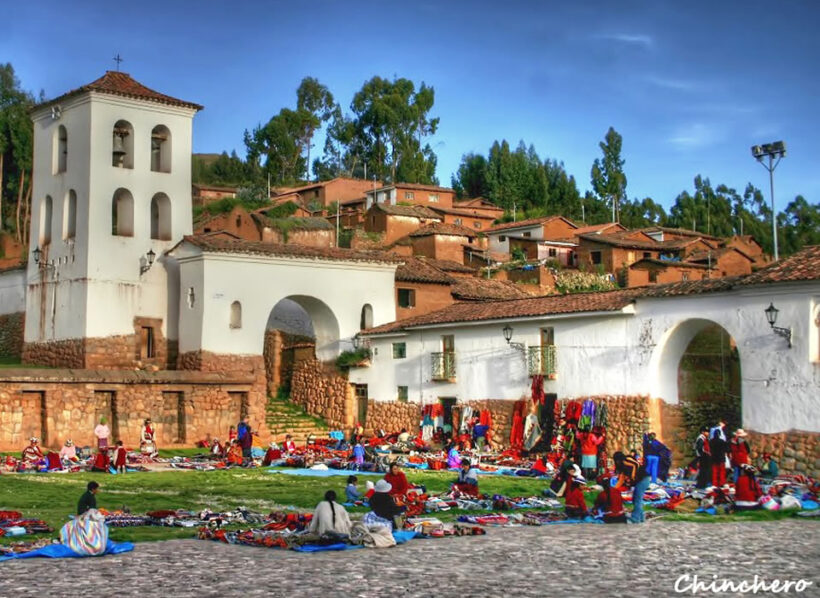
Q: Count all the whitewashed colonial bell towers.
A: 1